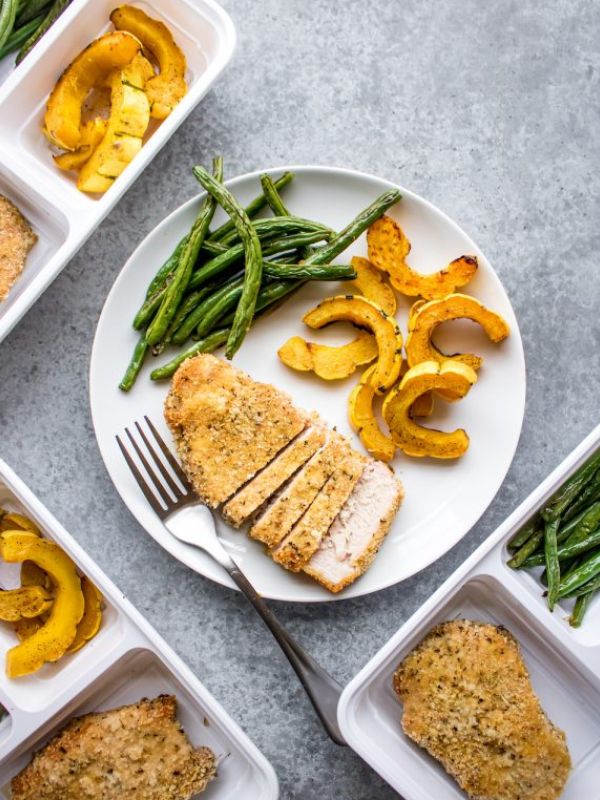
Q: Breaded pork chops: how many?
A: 4